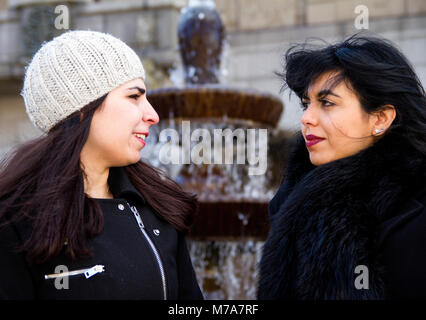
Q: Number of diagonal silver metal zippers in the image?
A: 2